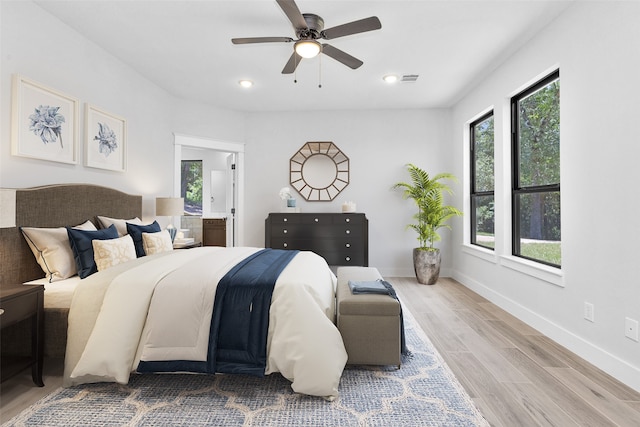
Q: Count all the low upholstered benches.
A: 1